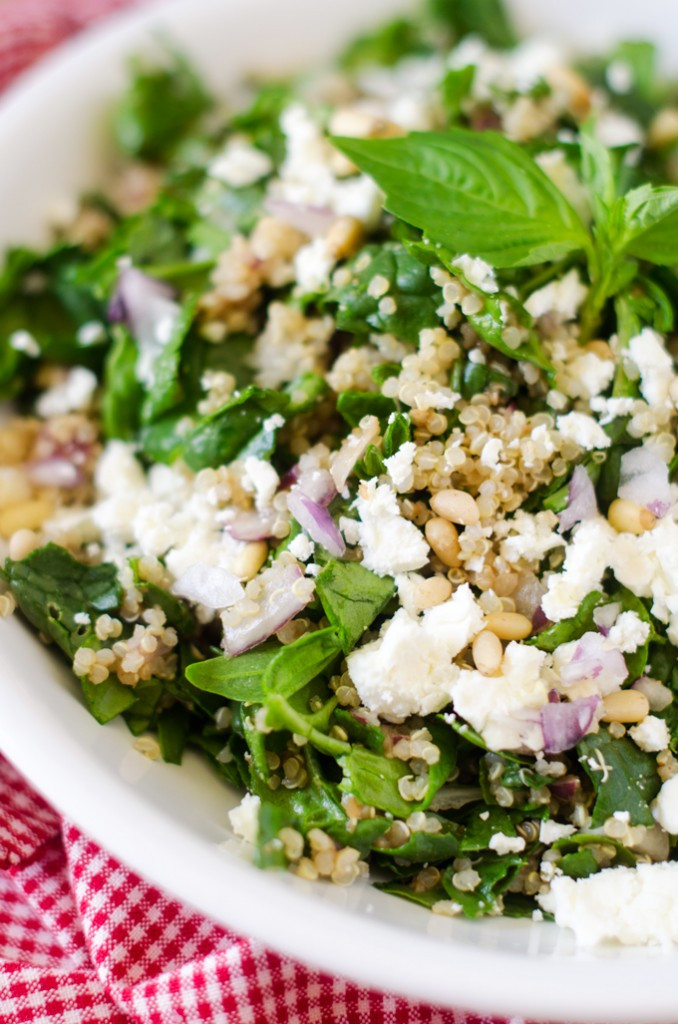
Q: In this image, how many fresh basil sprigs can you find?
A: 1